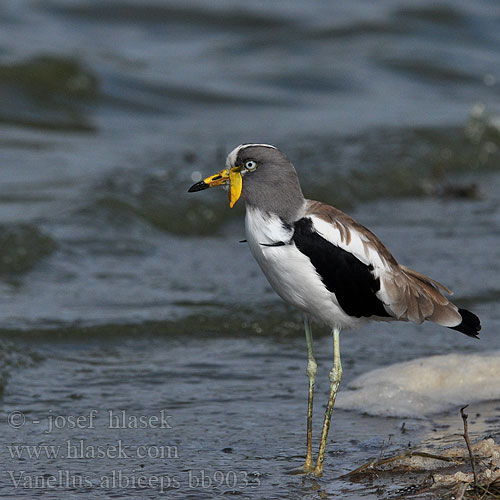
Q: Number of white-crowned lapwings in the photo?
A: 1